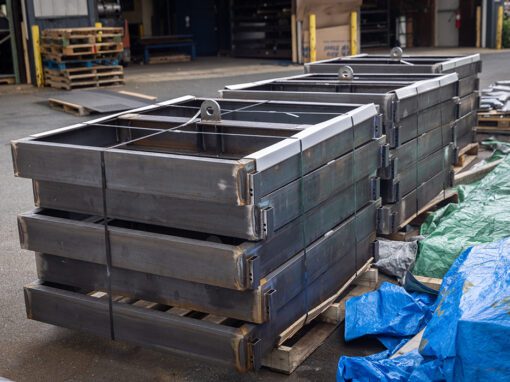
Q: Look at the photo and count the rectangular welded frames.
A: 15